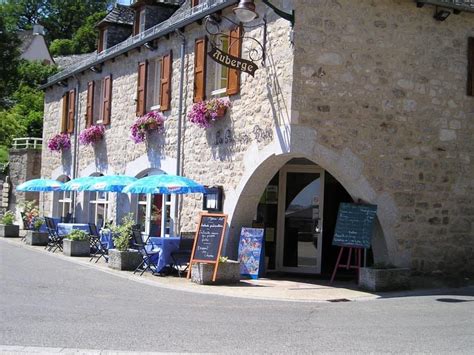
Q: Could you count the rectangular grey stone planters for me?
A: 6